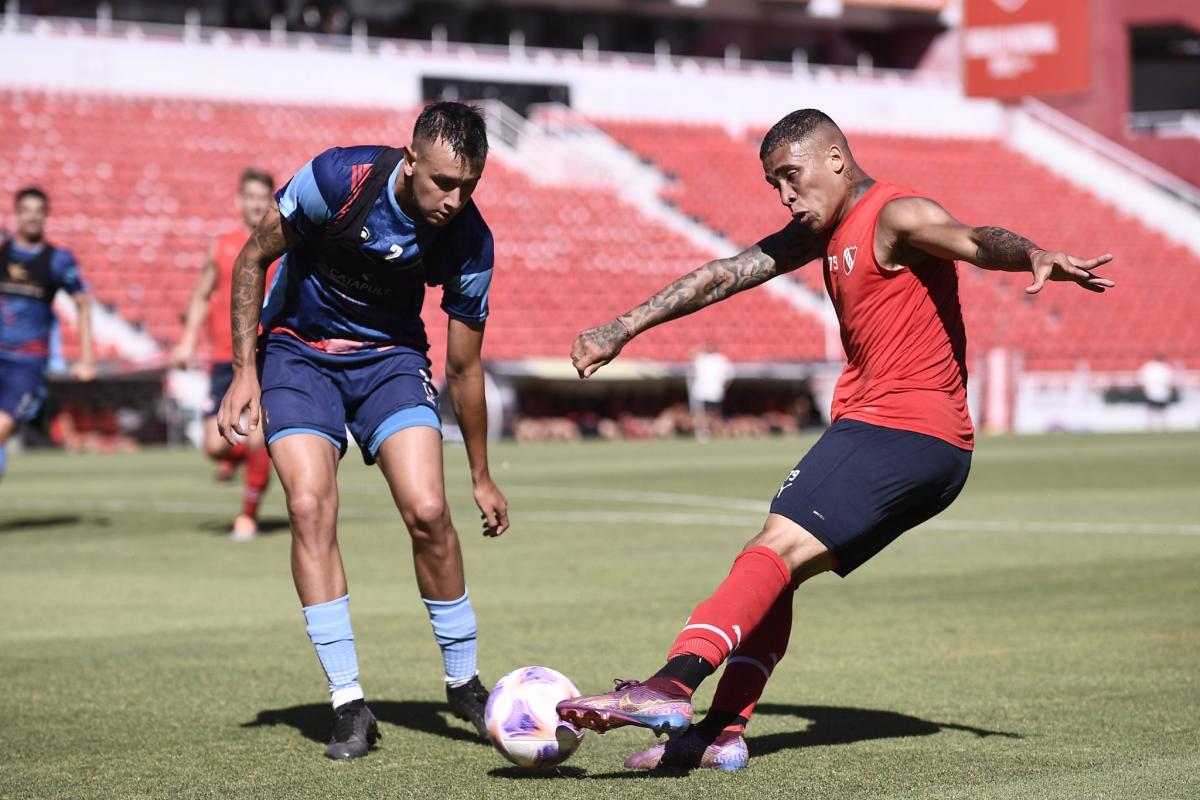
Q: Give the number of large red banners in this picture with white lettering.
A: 1